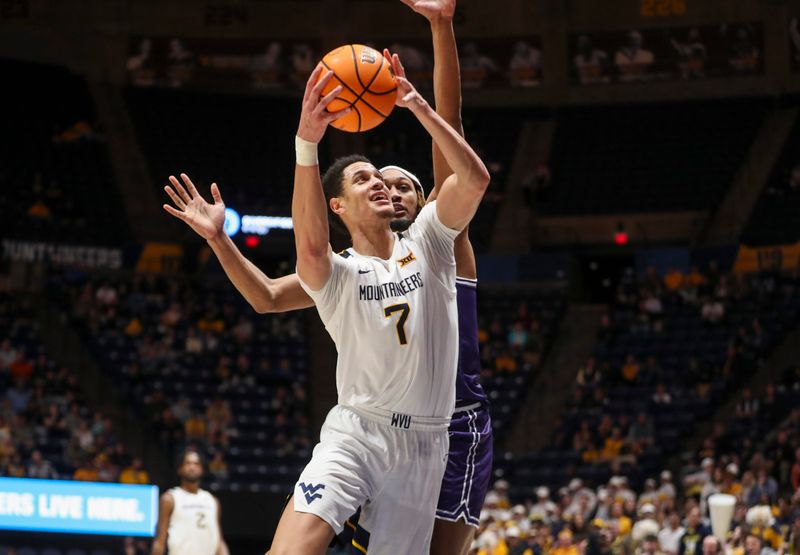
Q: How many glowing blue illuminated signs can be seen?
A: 2